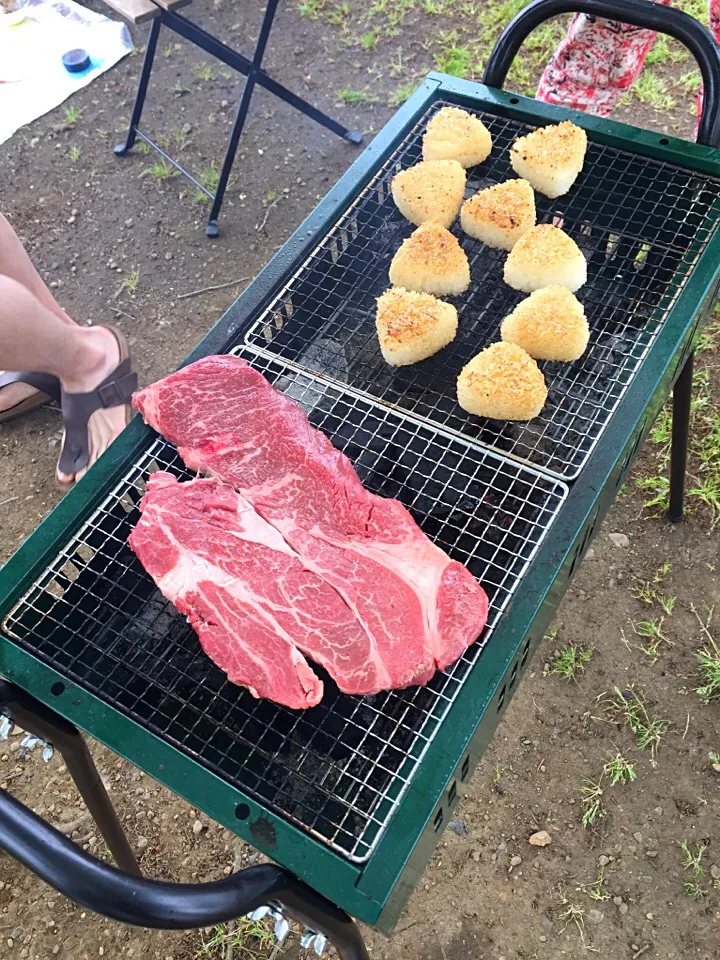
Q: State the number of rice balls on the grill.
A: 9